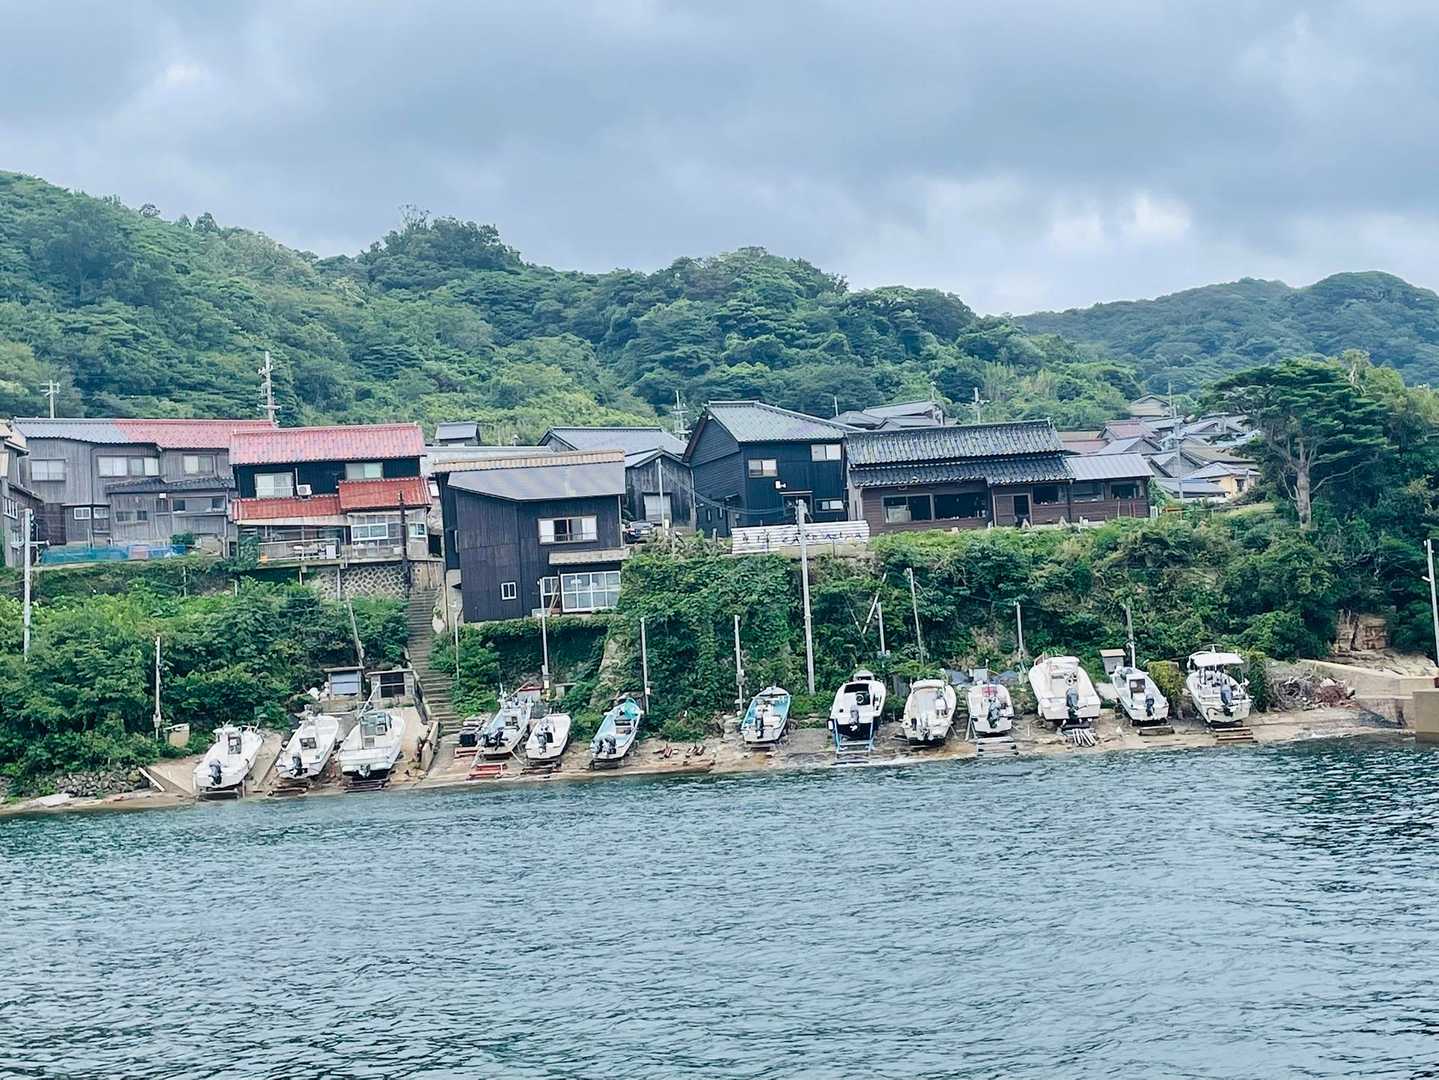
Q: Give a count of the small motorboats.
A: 13